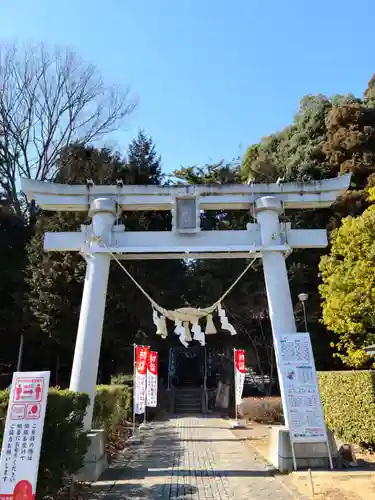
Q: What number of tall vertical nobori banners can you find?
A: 3